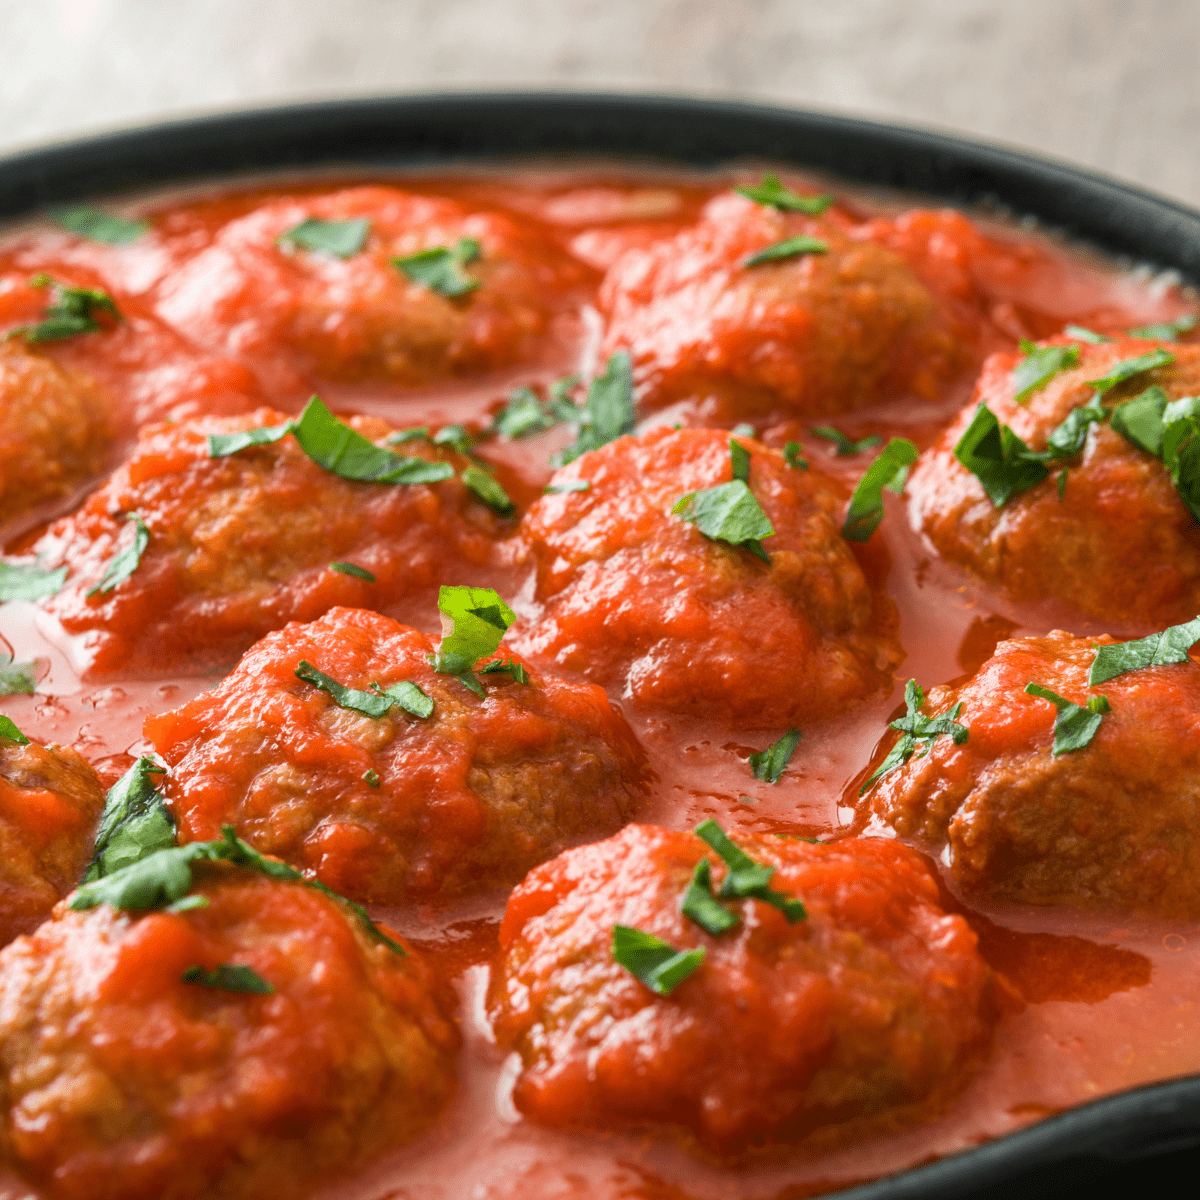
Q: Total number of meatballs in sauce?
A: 11